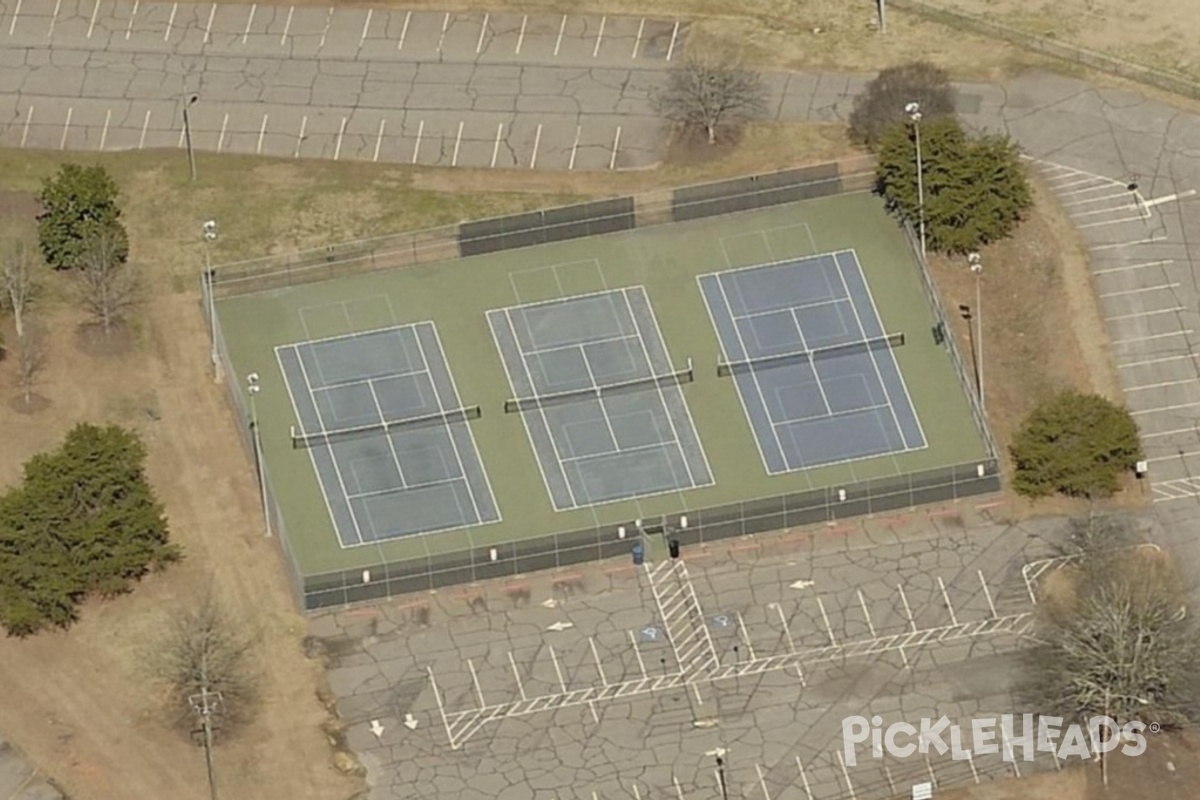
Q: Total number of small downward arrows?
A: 2